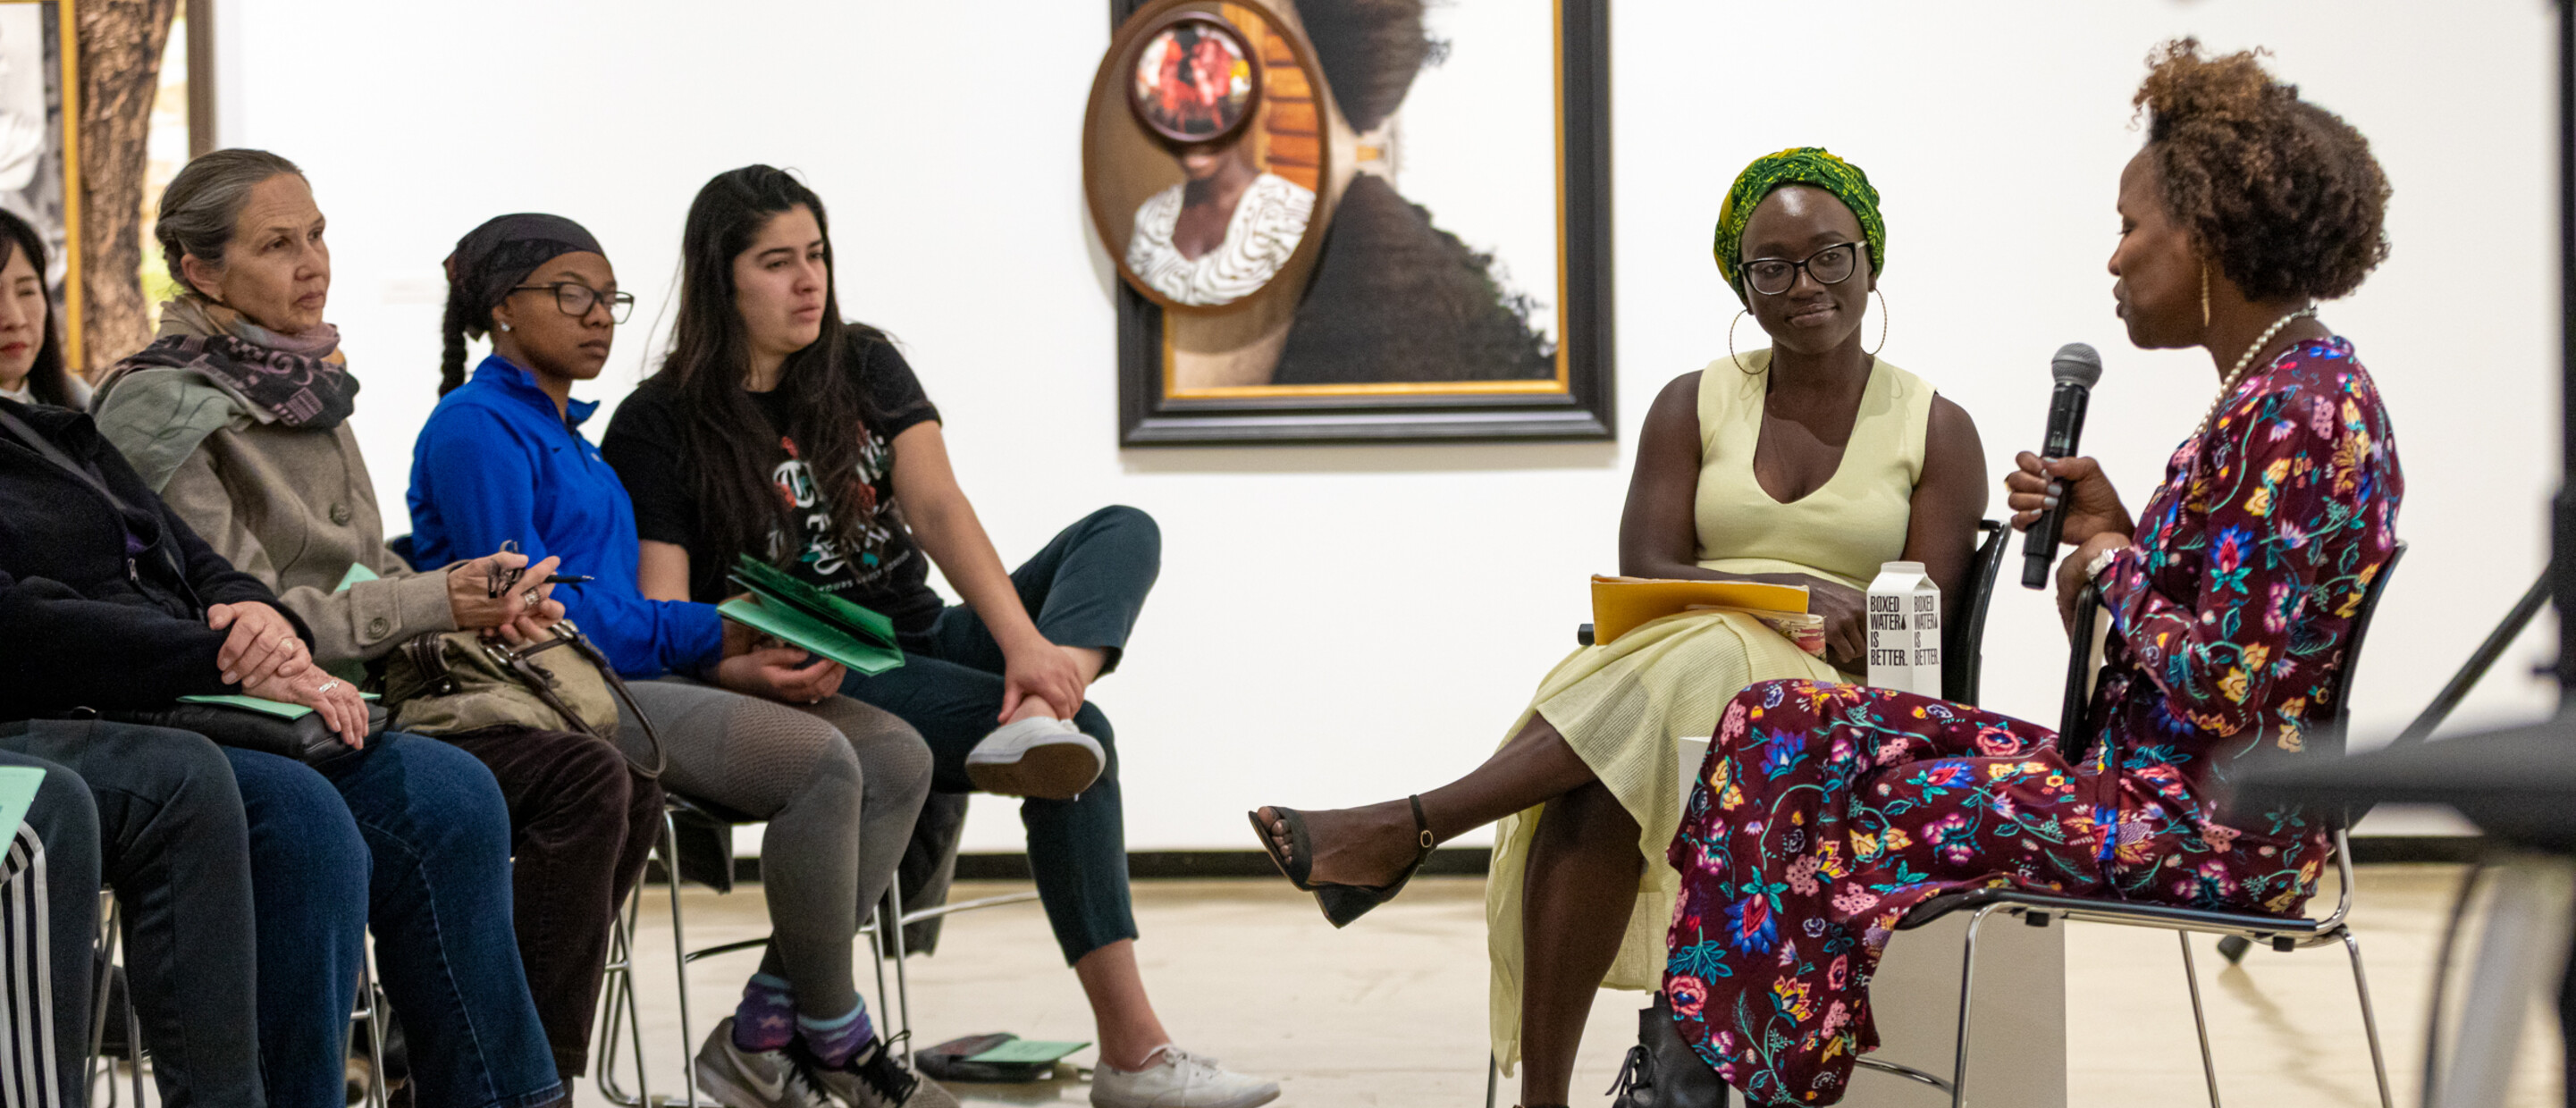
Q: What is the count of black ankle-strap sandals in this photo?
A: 1